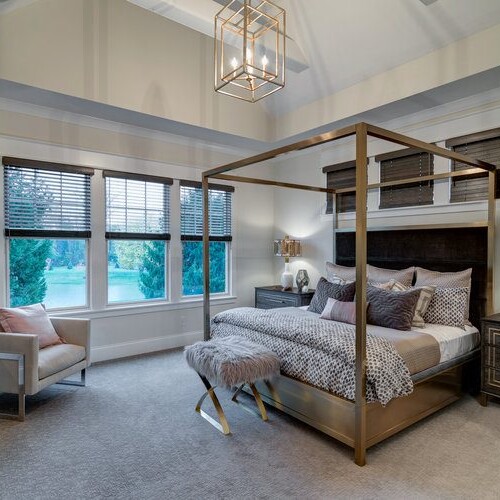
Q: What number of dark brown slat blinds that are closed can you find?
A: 3